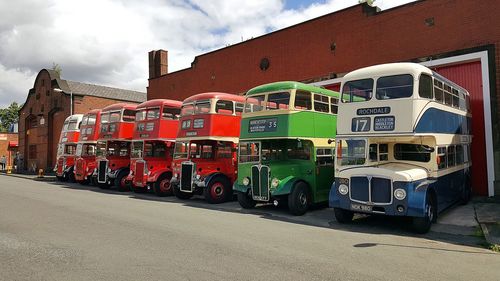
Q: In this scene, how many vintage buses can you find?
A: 7